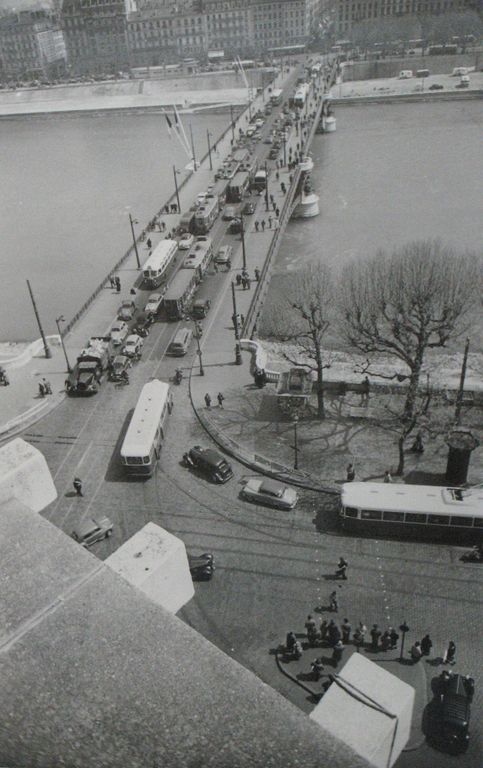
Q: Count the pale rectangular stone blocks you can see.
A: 3